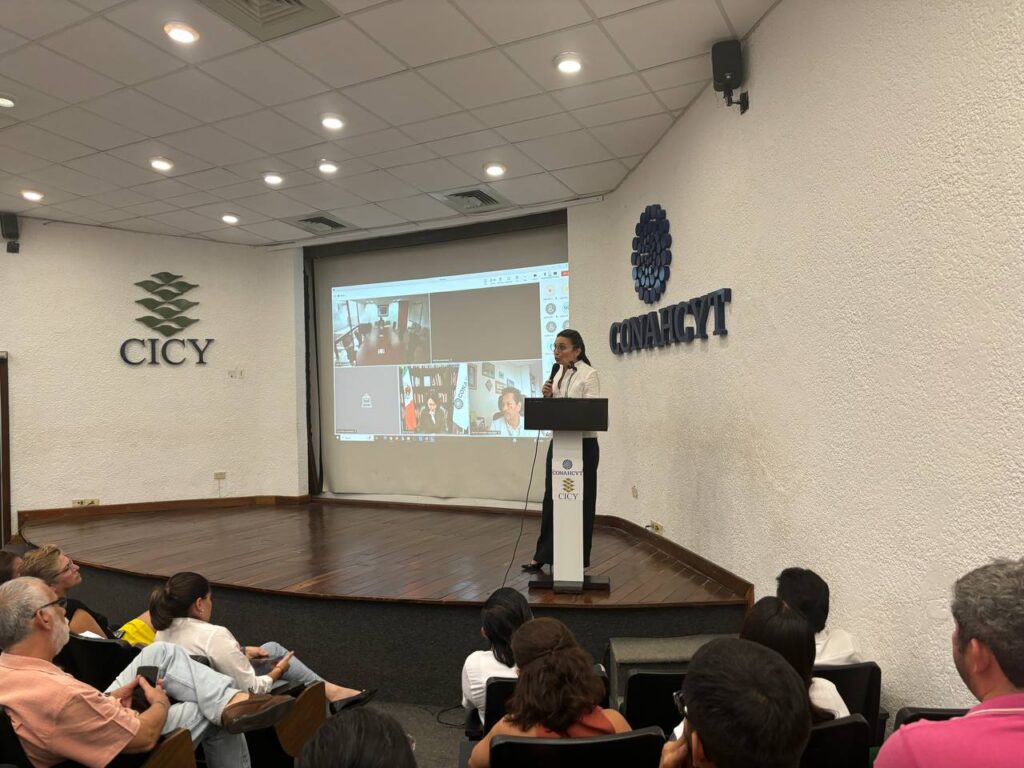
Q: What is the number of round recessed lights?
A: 10